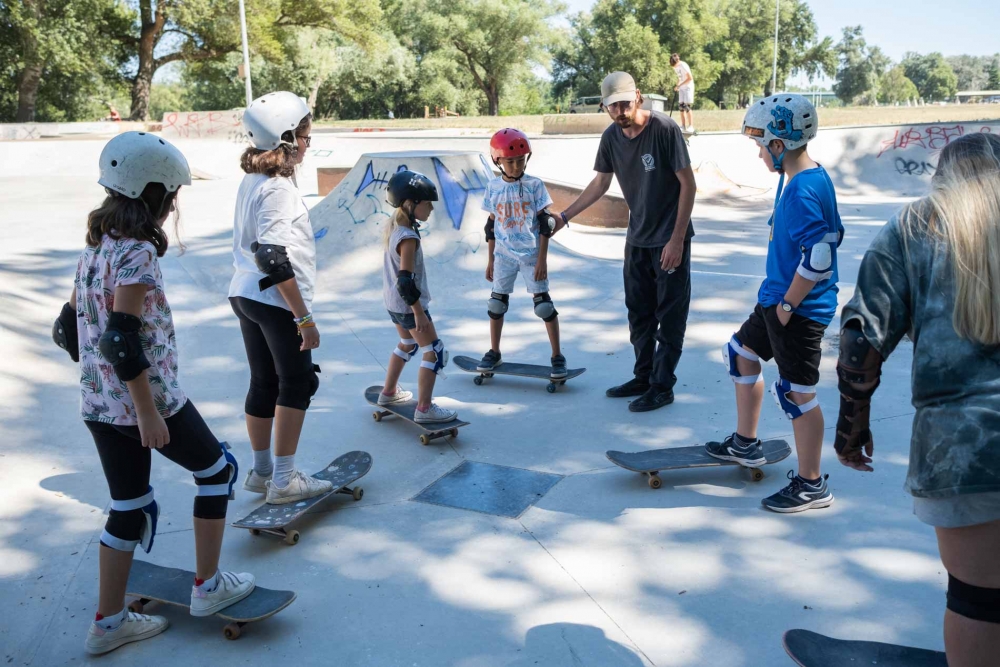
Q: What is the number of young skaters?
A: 6